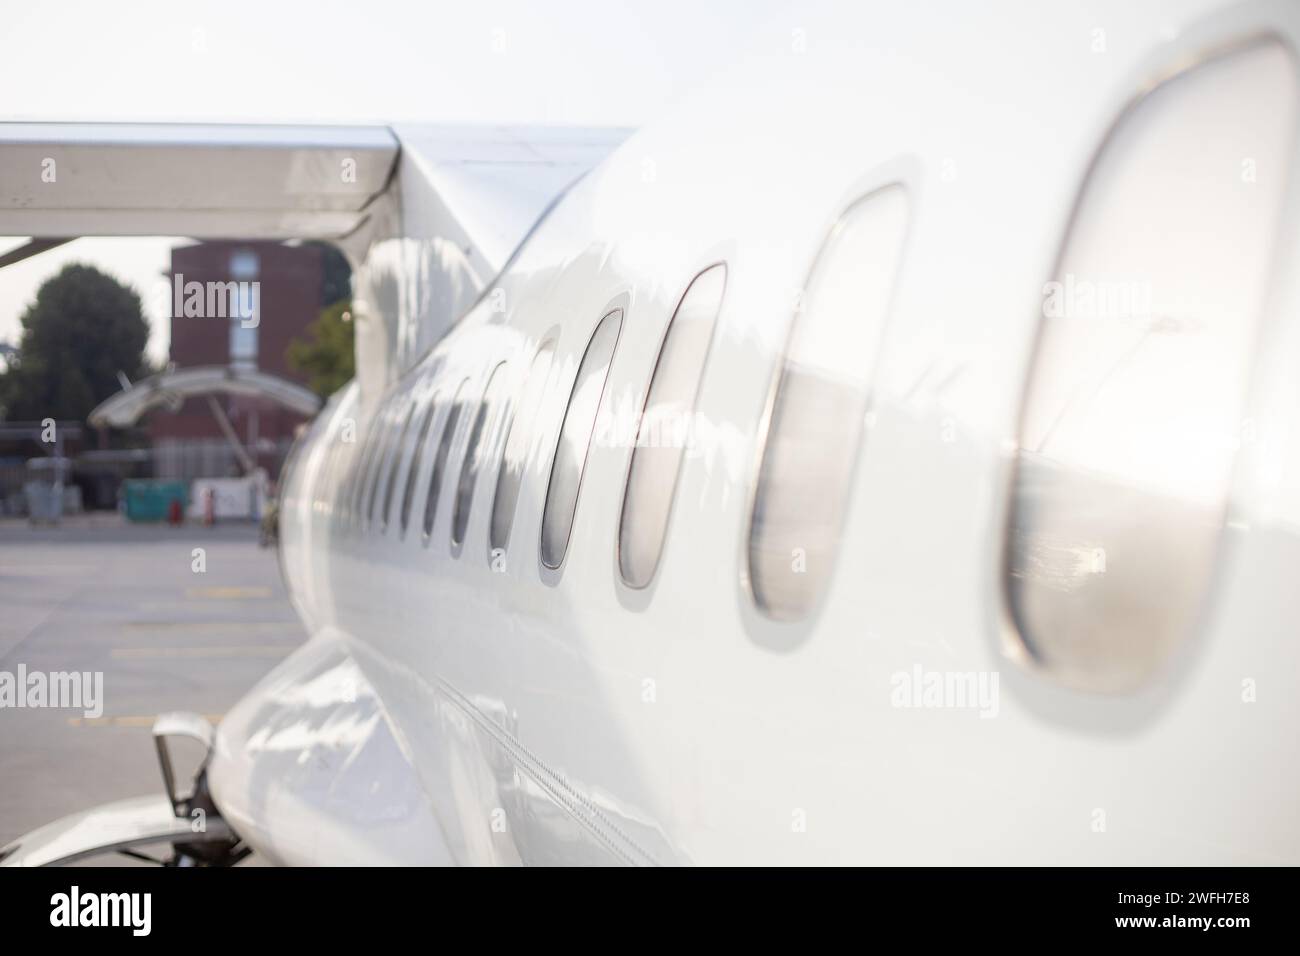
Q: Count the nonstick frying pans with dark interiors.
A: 0